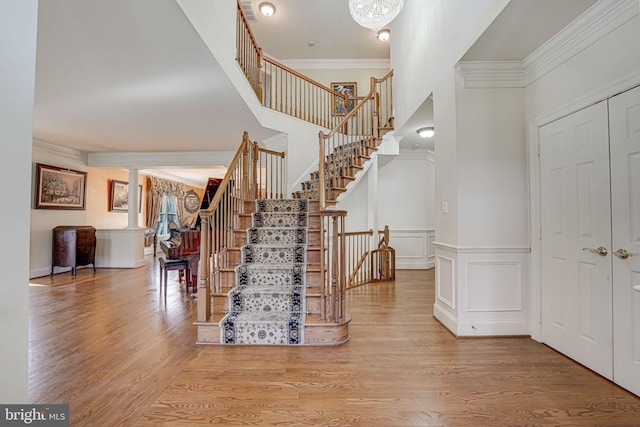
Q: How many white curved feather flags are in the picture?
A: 0